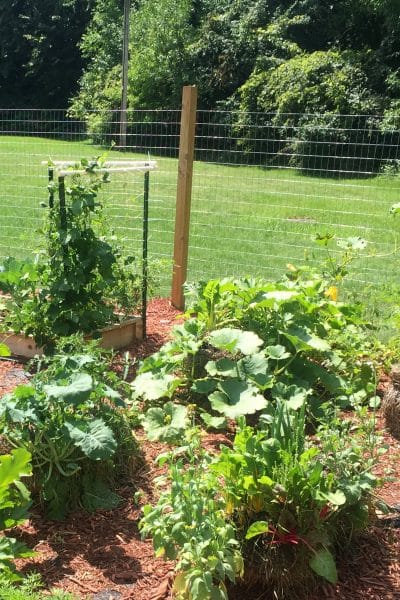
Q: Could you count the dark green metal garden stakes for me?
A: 3